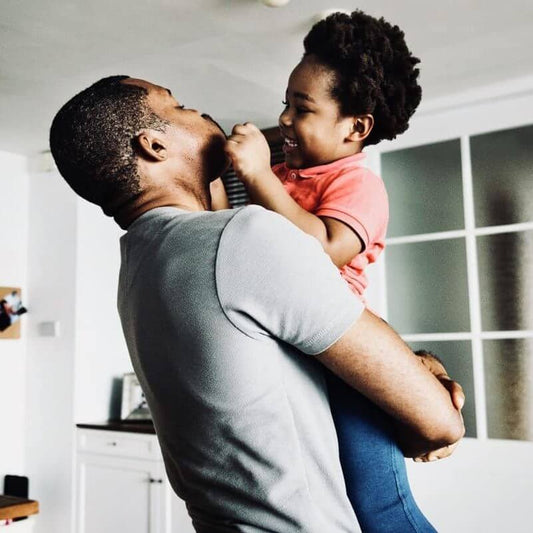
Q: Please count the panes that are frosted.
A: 6